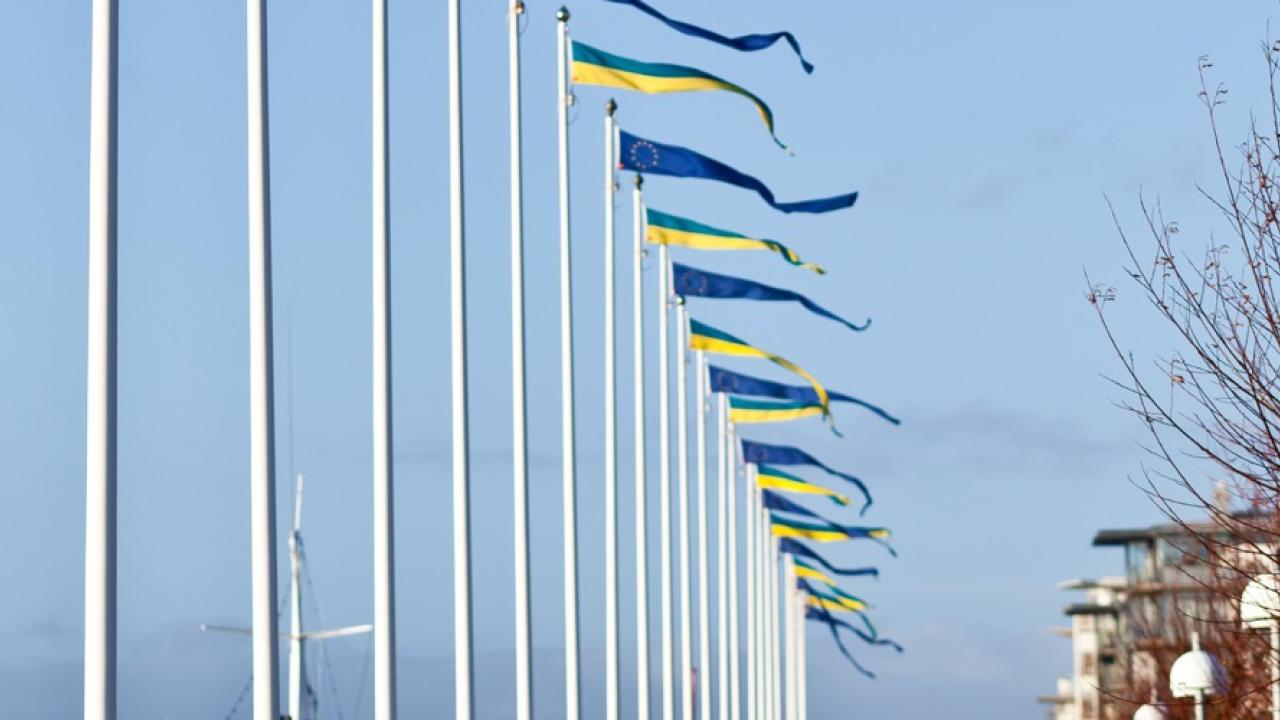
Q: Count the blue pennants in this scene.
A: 9